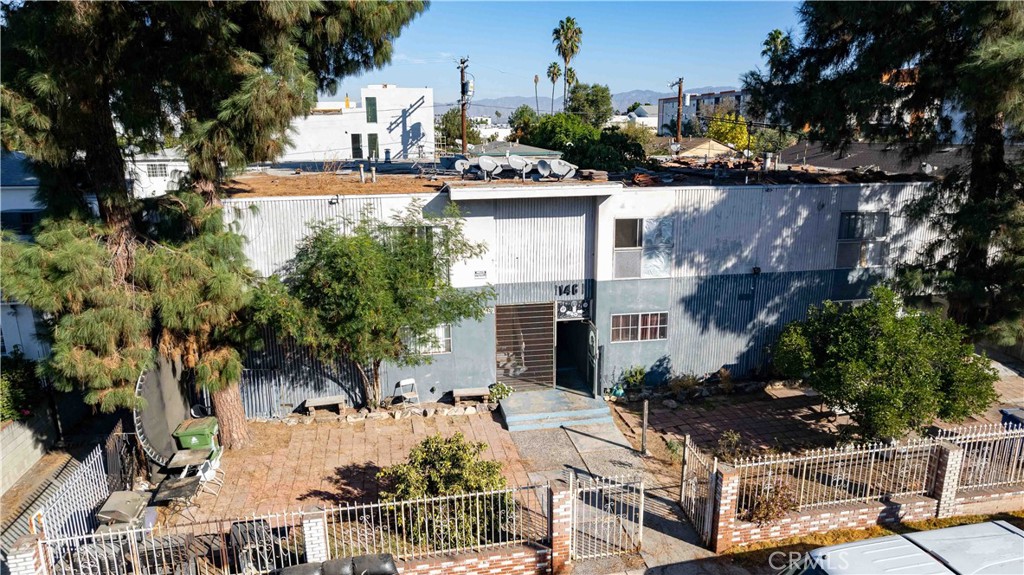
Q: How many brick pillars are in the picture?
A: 5